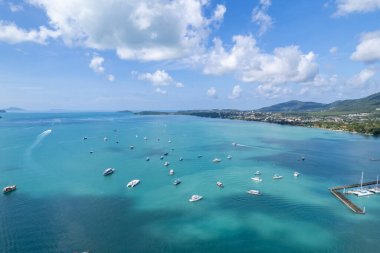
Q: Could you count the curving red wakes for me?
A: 0